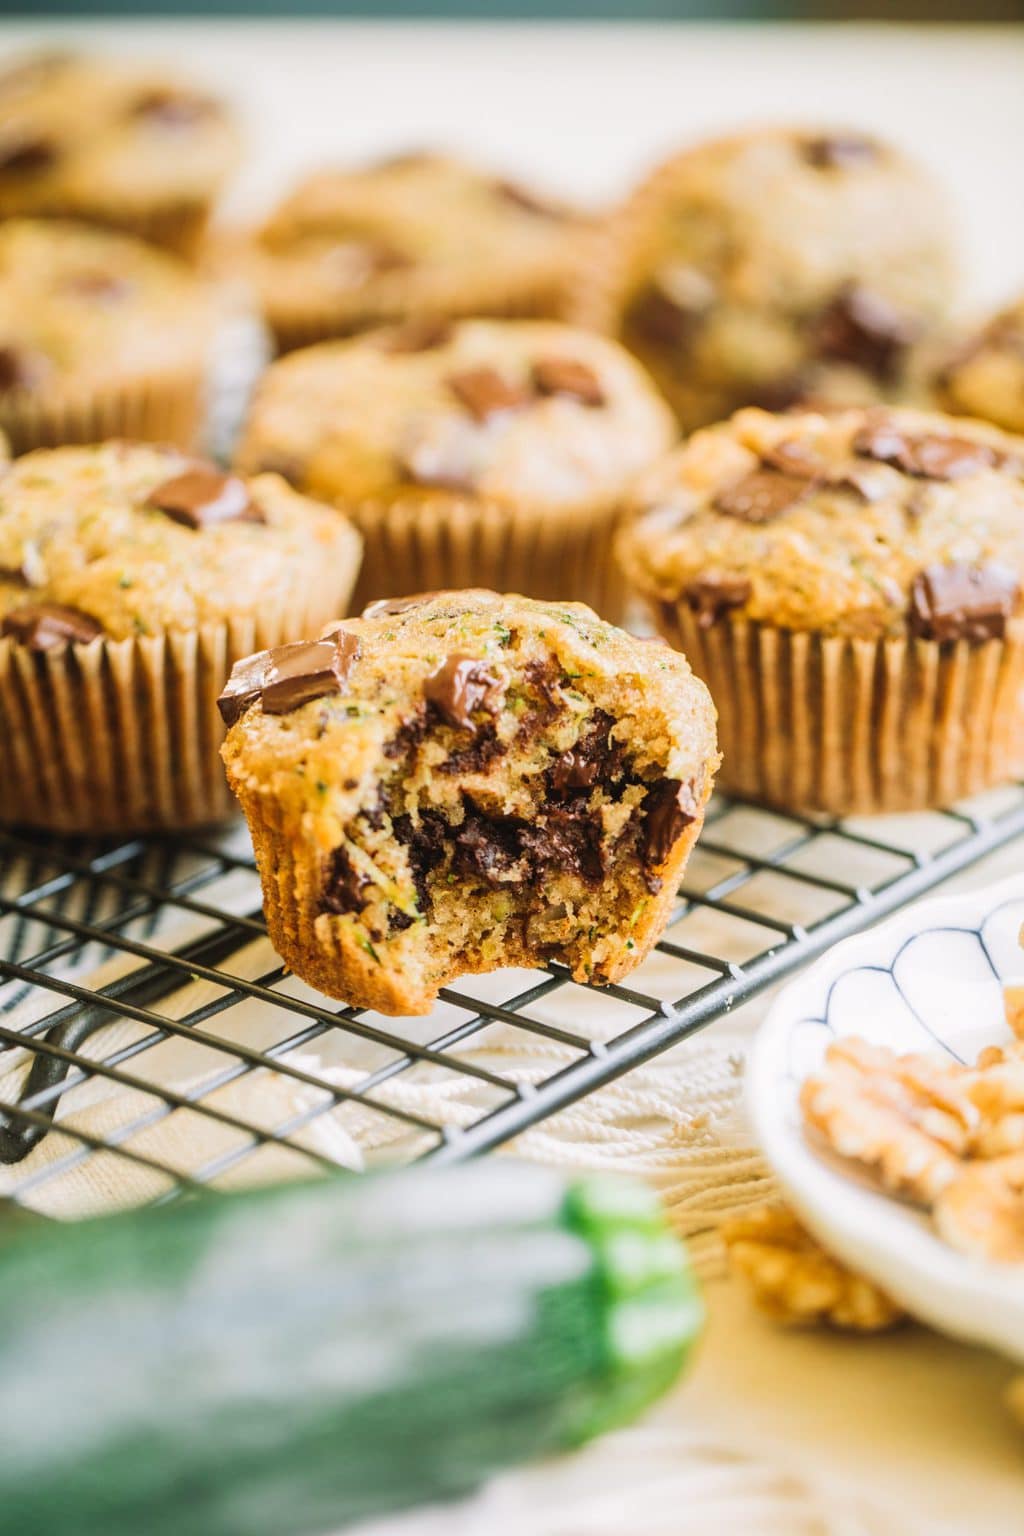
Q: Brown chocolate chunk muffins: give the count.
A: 9